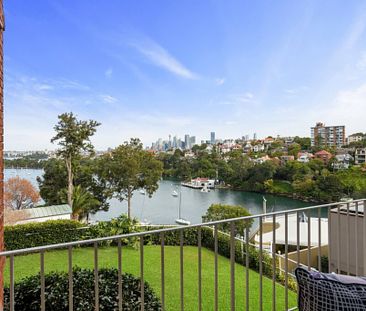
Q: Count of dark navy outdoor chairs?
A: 1